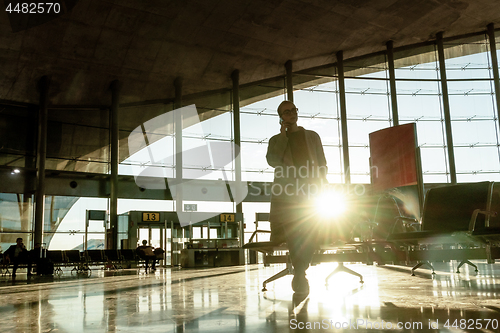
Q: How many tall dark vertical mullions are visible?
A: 9